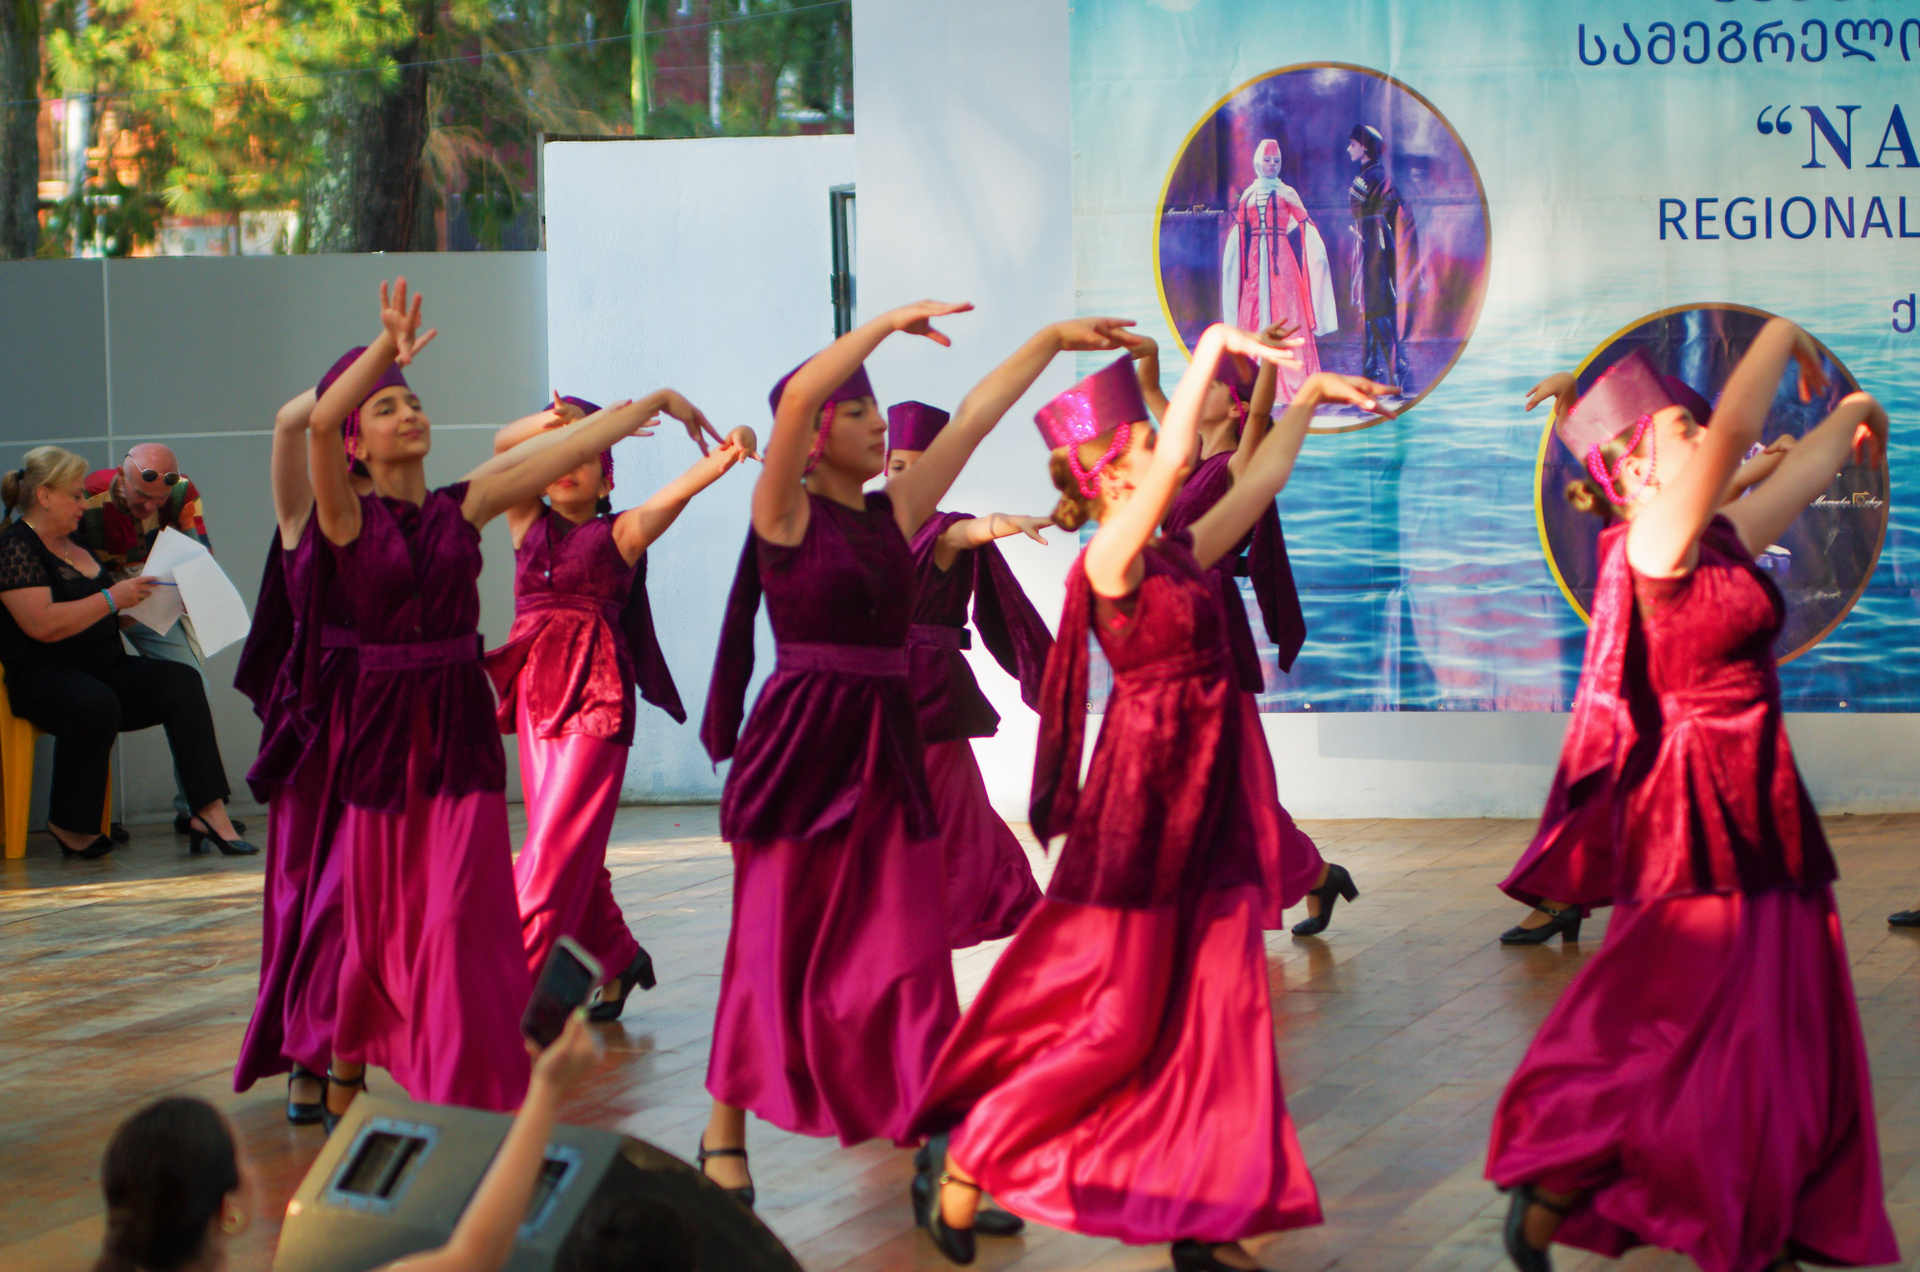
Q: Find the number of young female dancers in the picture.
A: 9